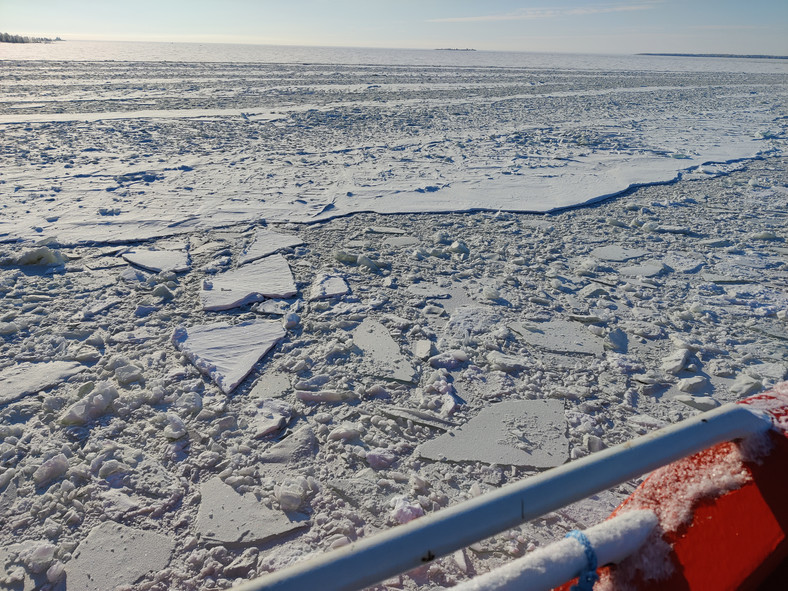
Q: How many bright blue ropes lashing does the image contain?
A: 1